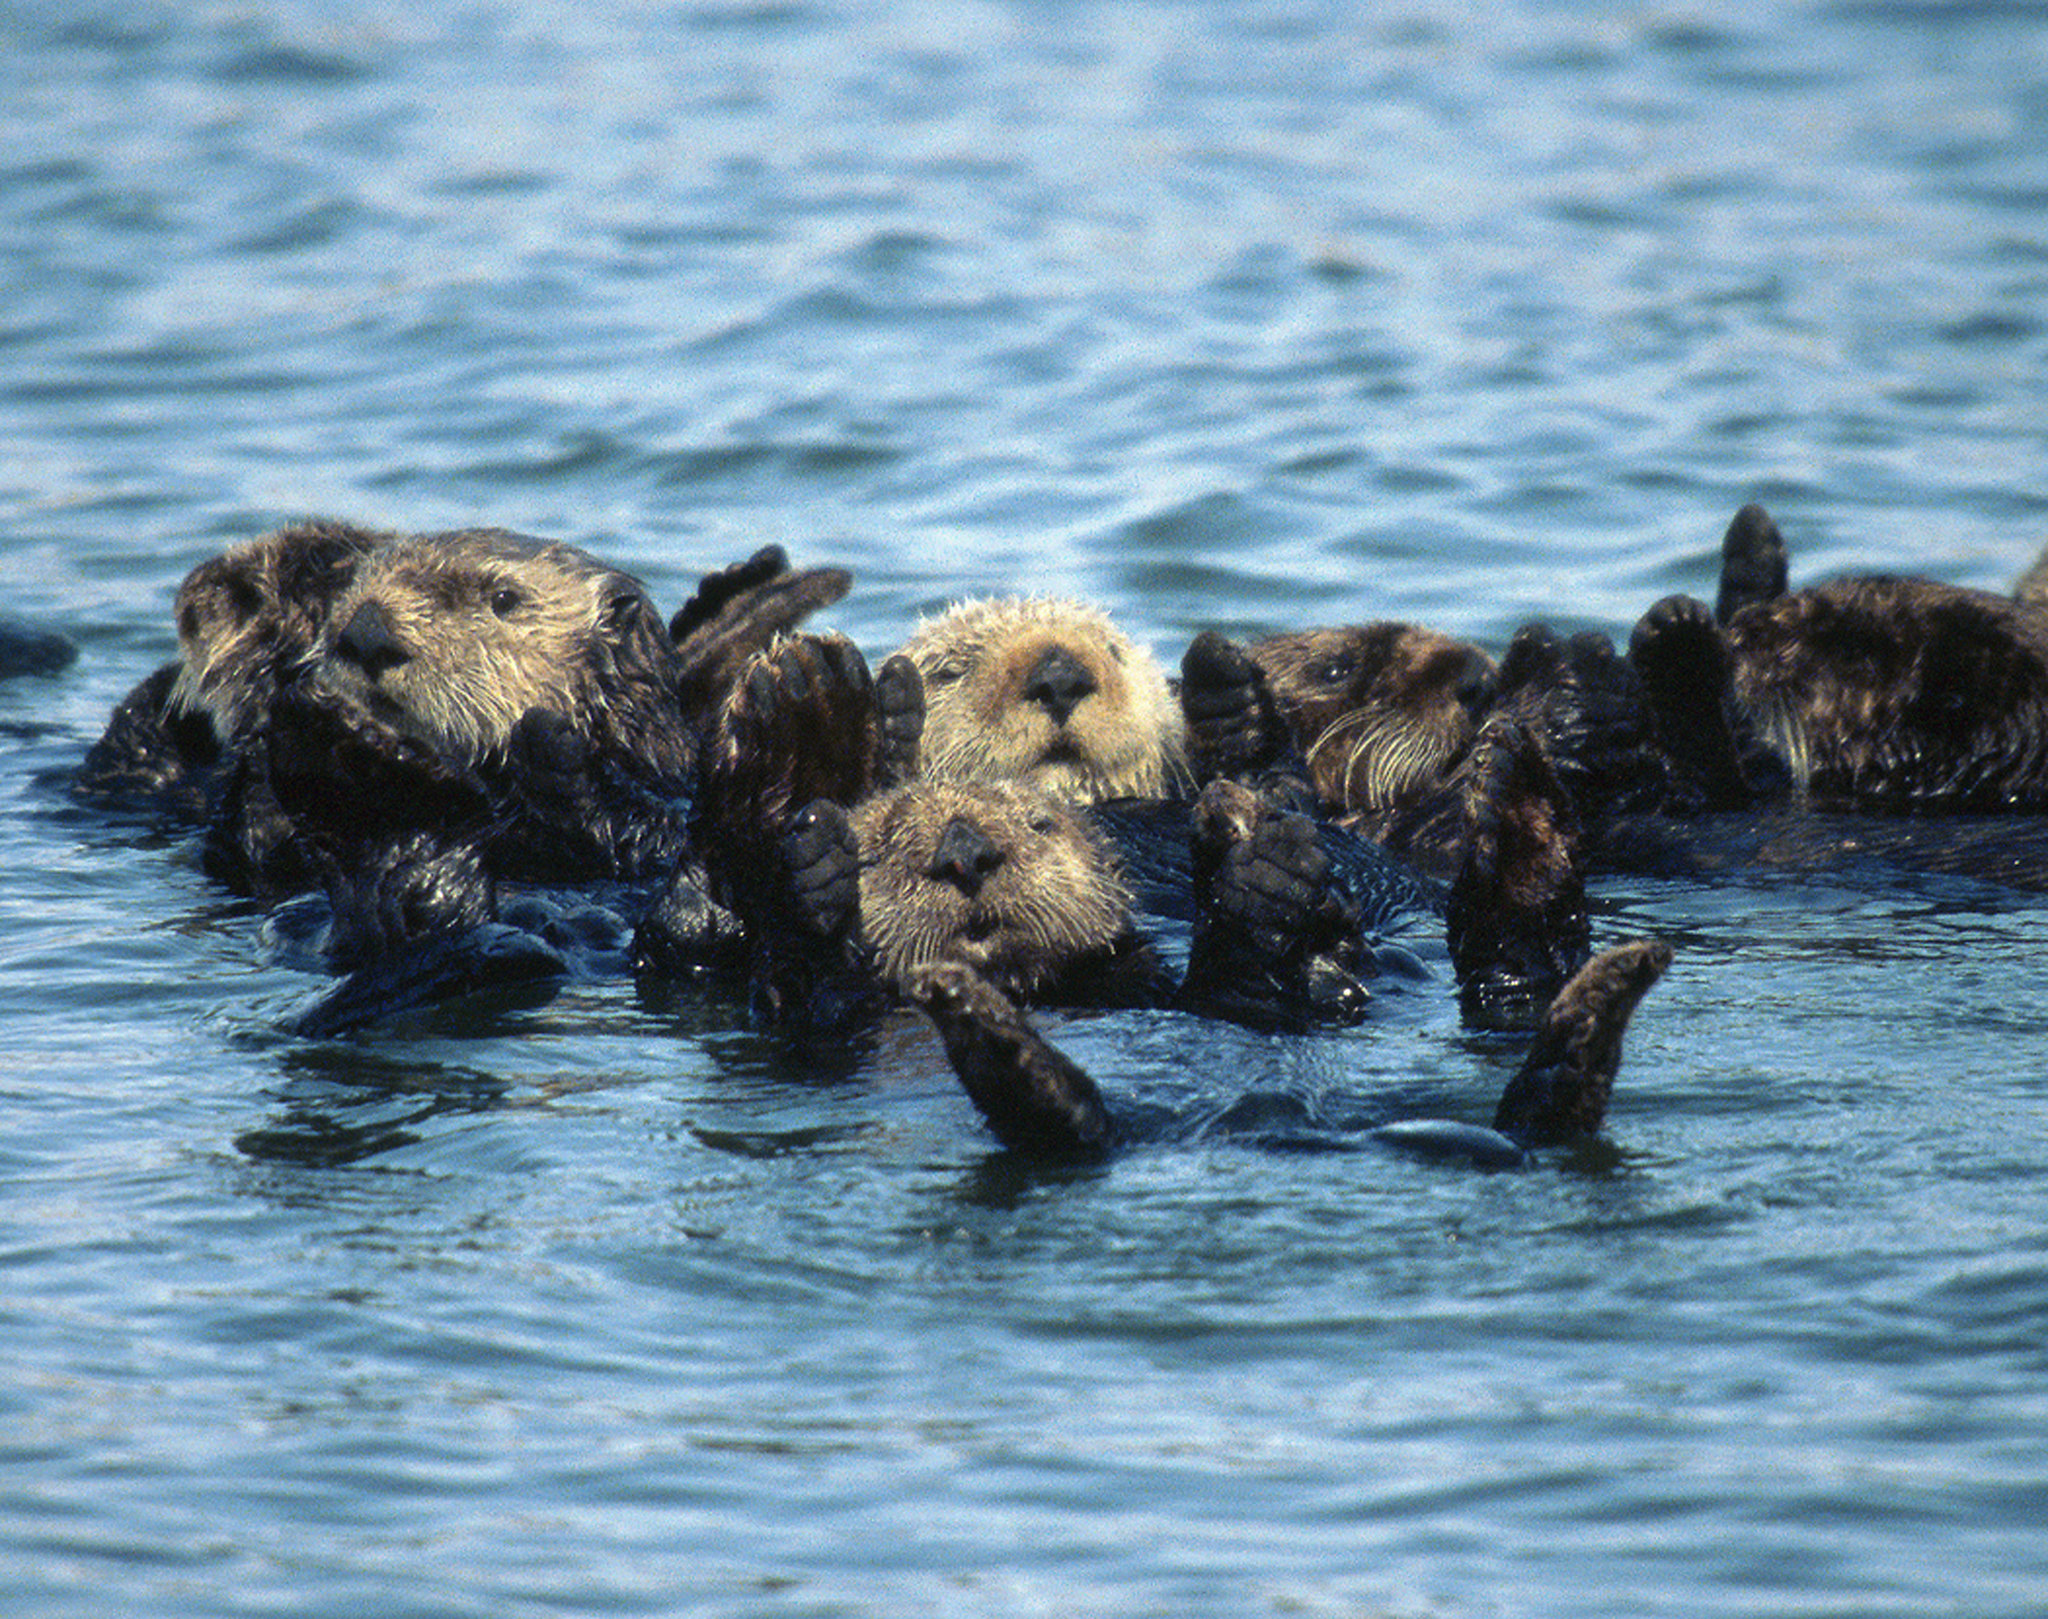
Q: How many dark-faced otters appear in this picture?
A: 2